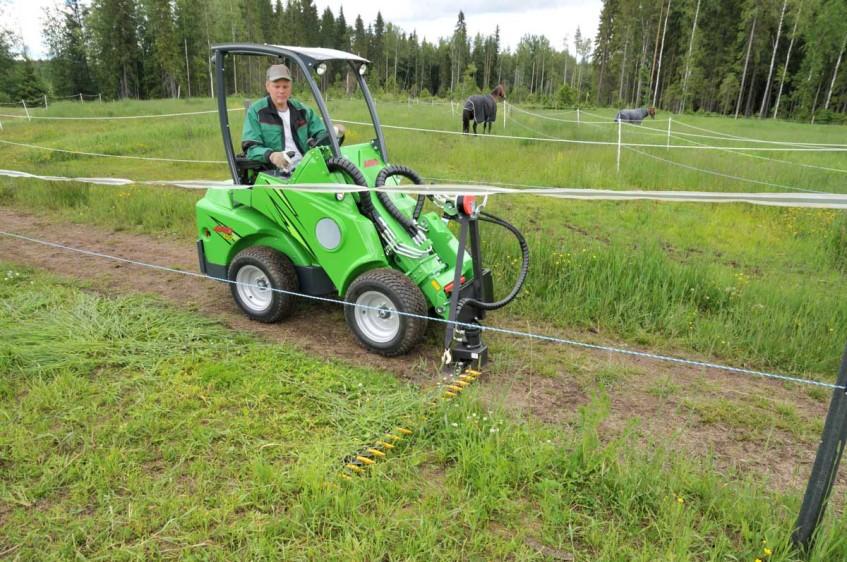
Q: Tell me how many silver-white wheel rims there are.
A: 2